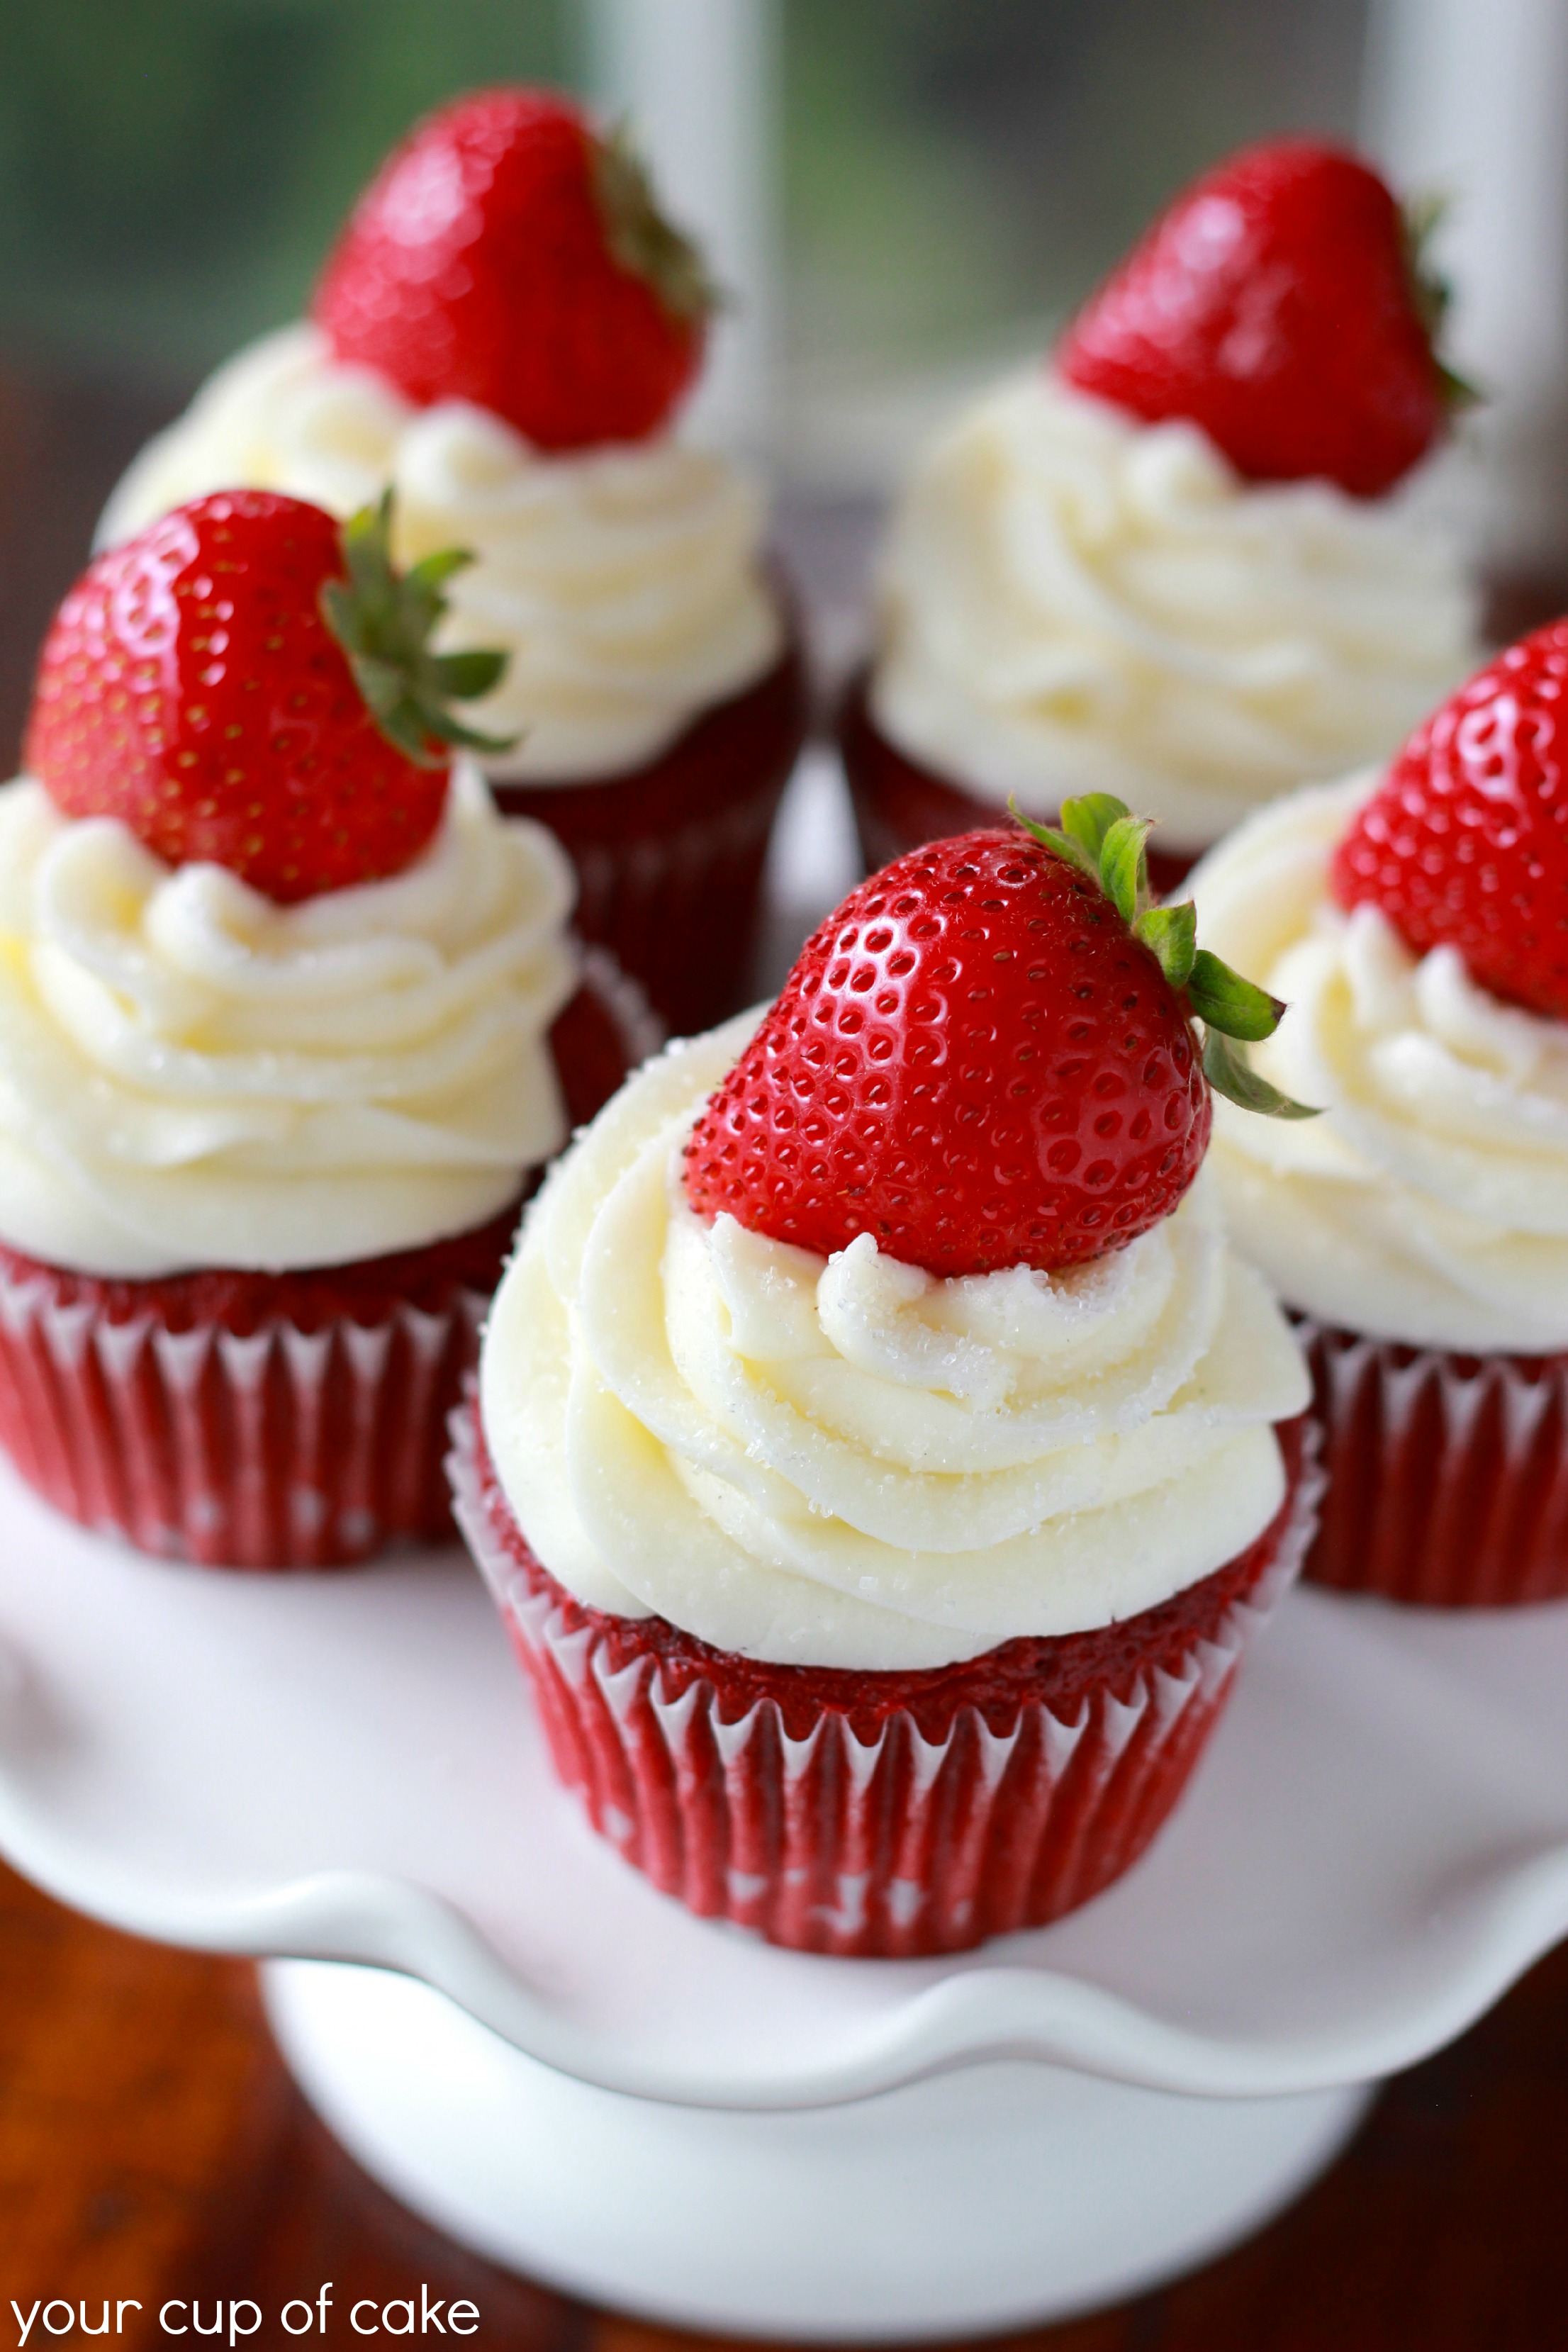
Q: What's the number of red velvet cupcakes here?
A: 5